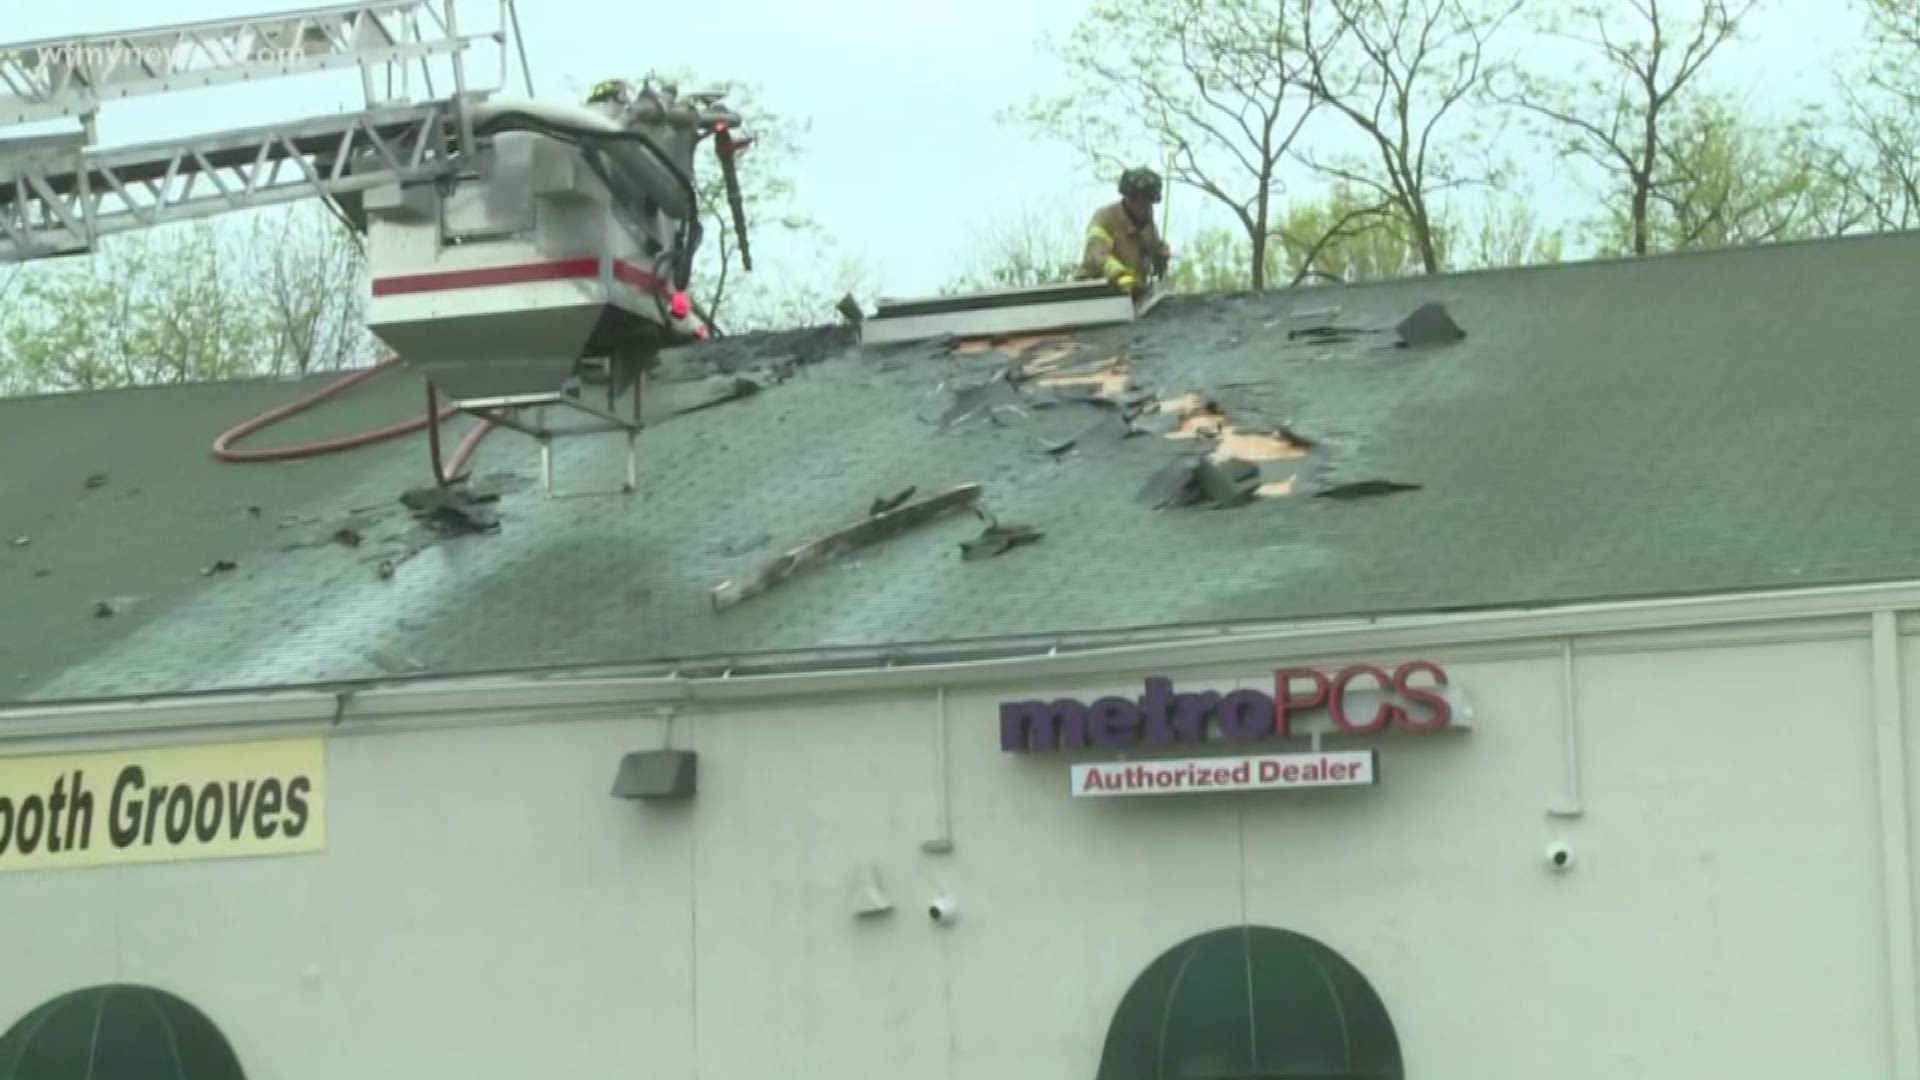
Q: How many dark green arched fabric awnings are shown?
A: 2